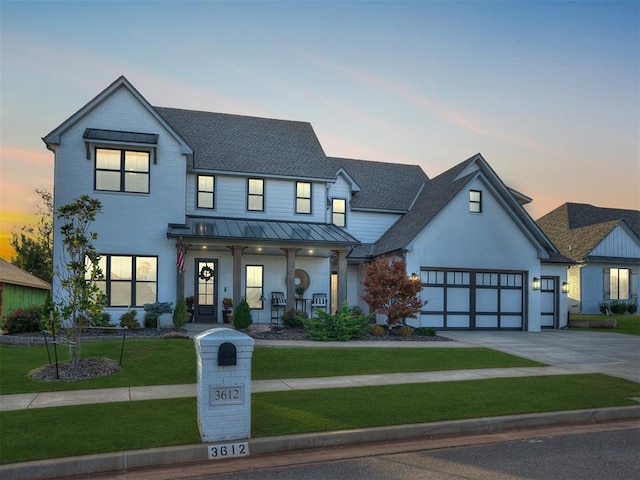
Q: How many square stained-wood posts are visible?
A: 4